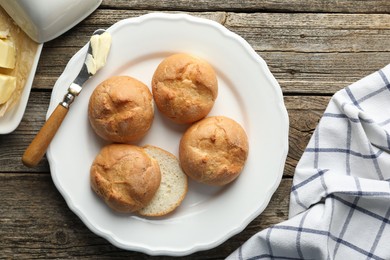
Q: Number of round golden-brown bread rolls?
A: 4